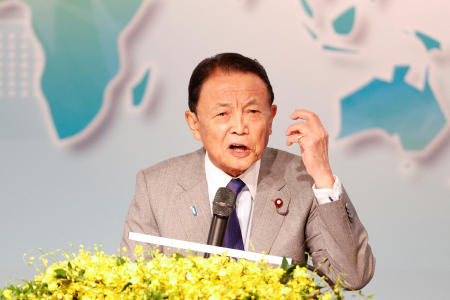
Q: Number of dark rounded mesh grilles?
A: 1